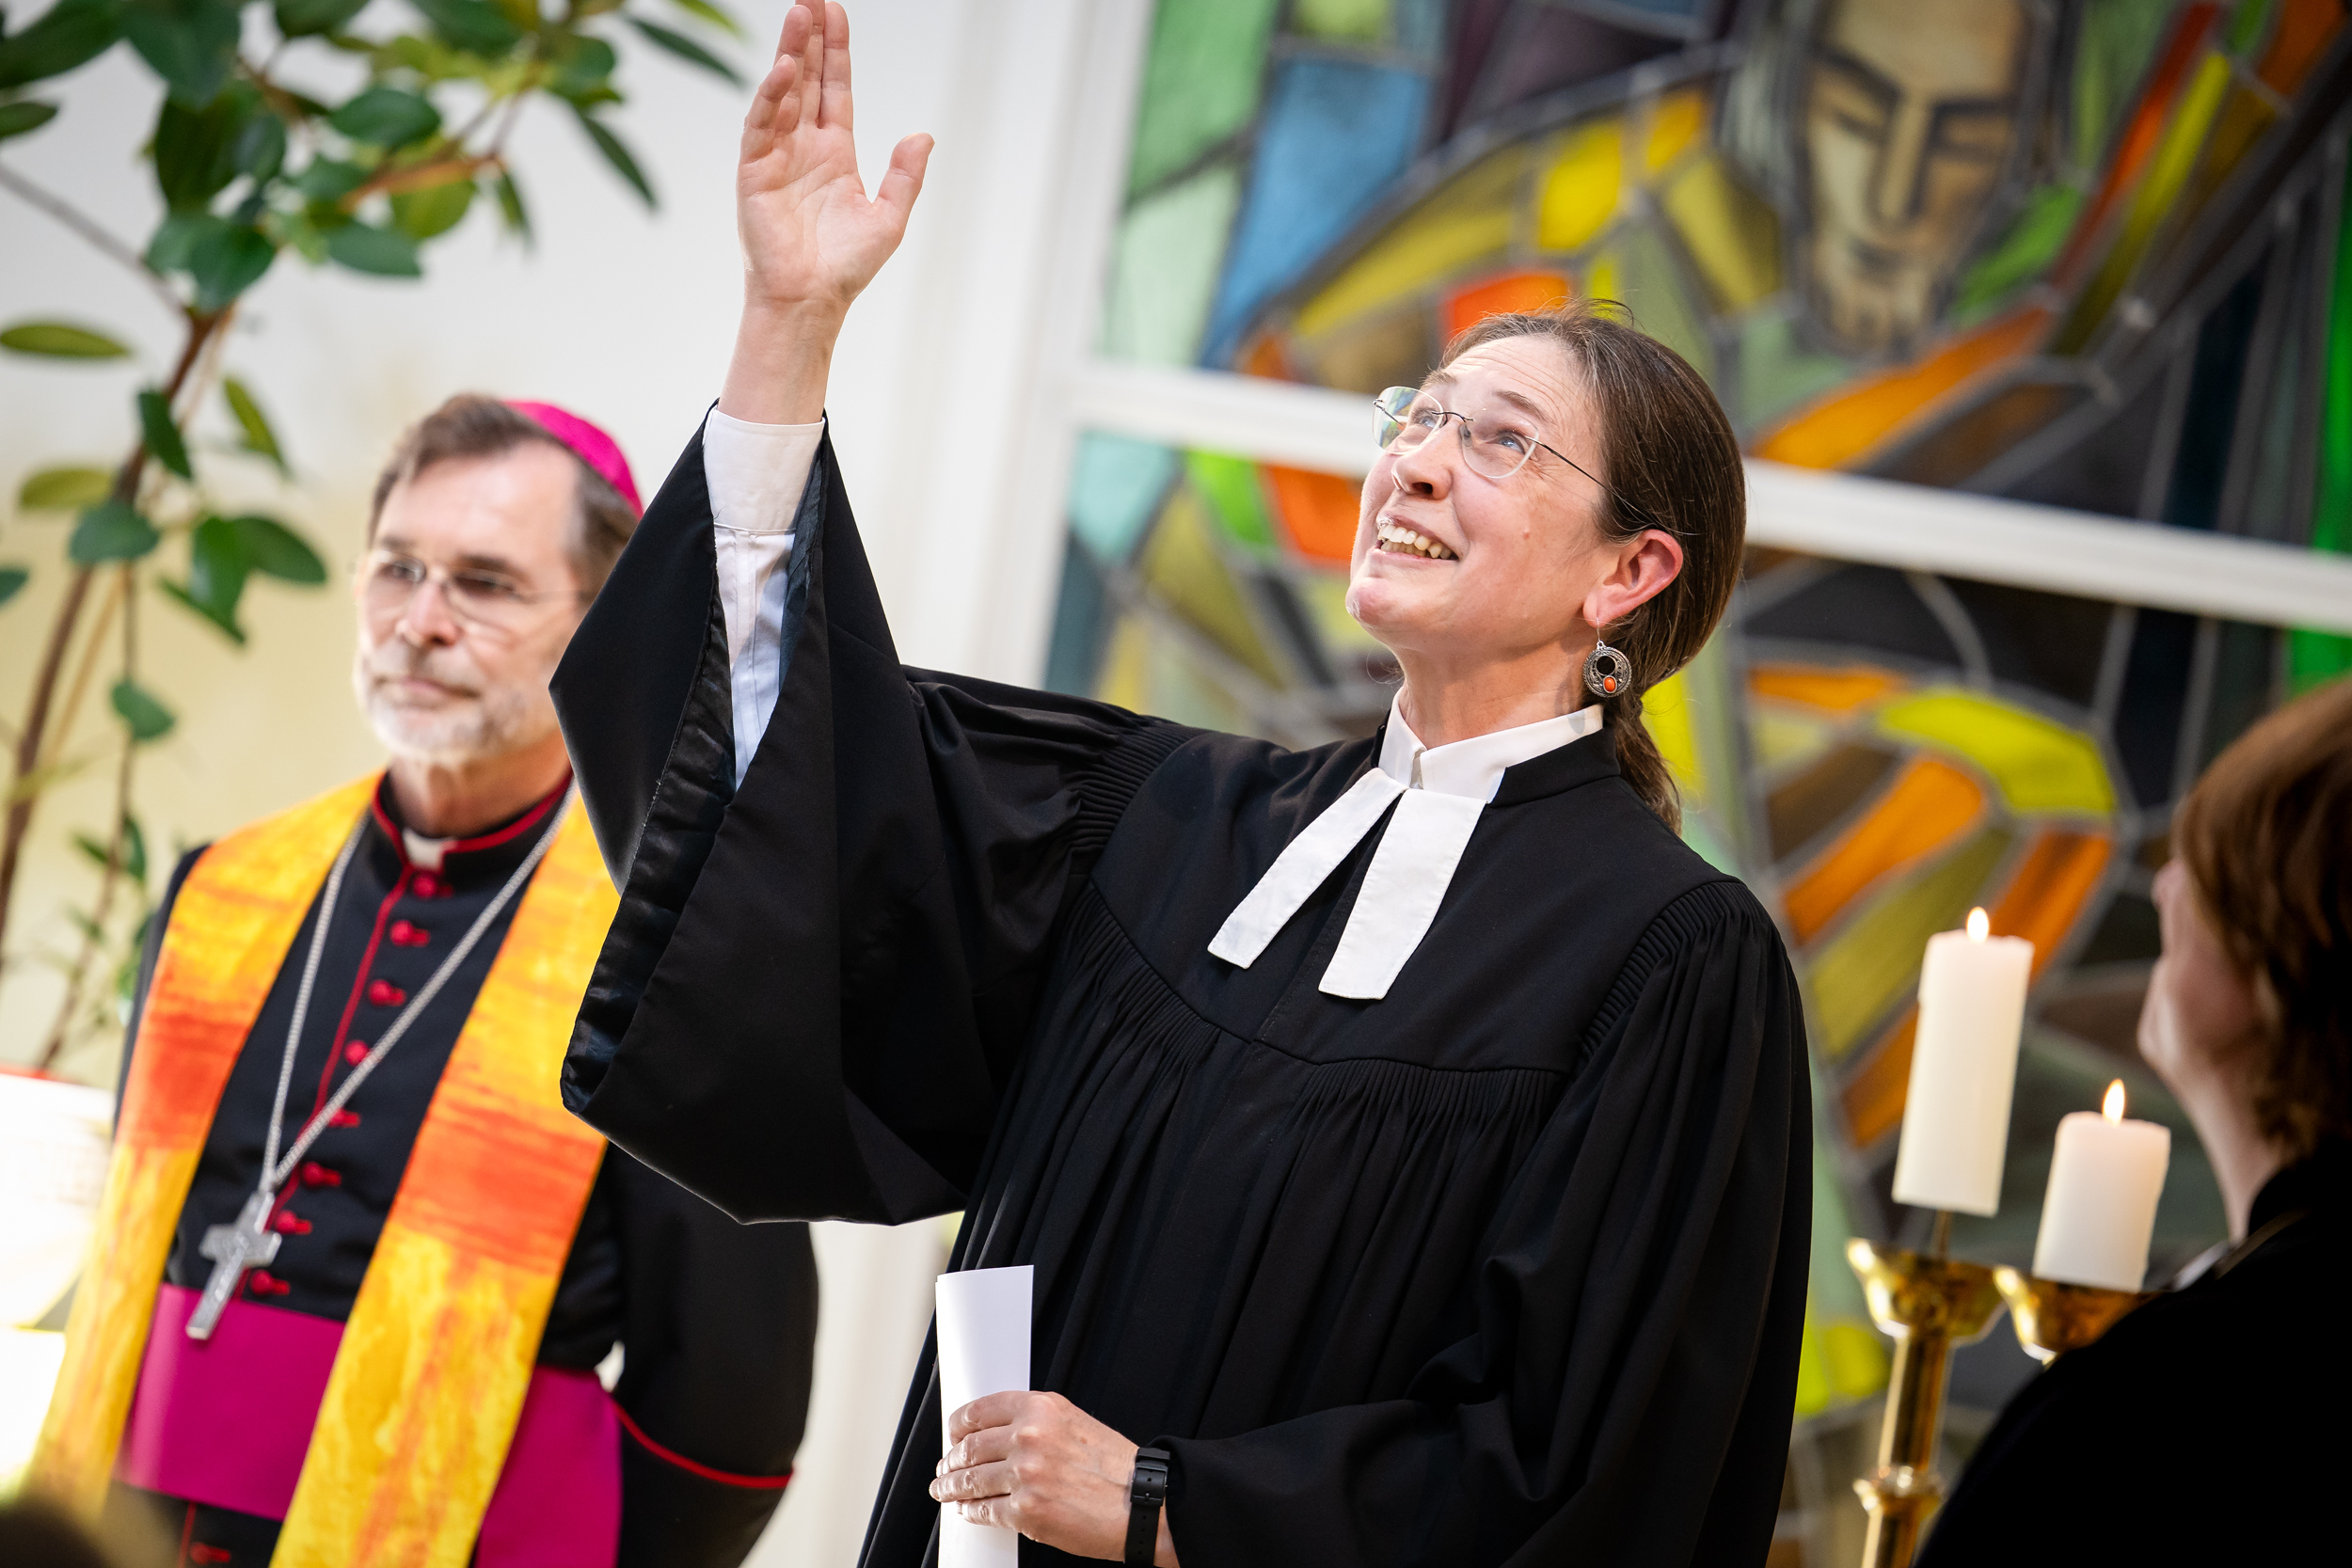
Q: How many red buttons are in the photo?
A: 9